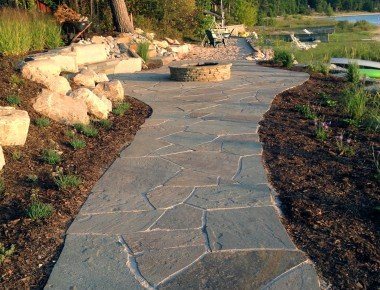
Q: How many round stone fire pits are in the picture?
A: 1